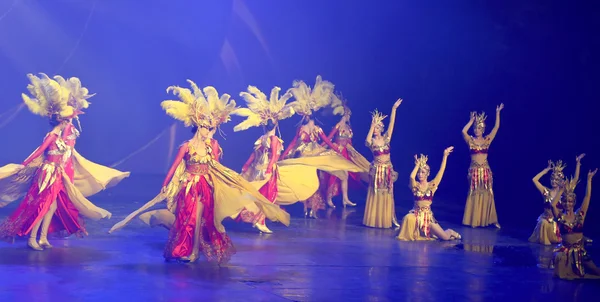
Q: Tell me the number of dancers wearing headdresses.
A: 11